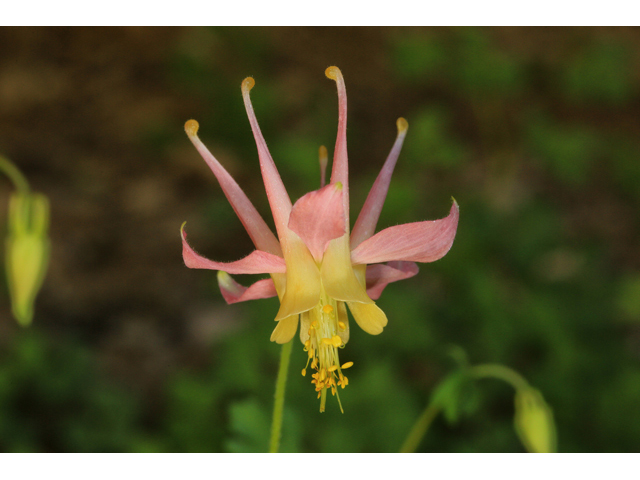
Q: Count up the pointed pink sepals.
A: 5